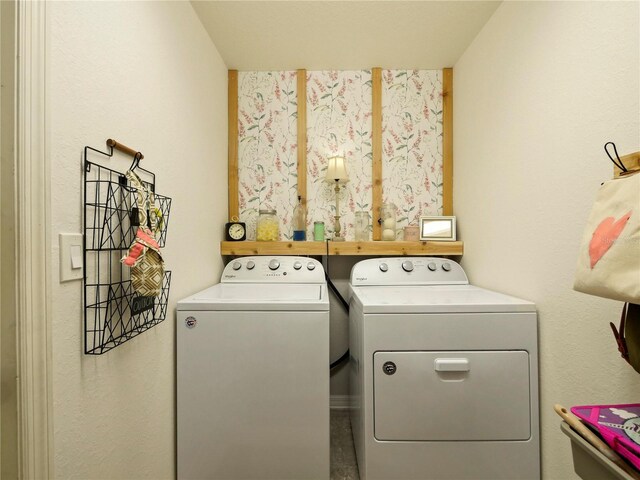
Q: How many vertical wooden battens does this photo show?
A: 4